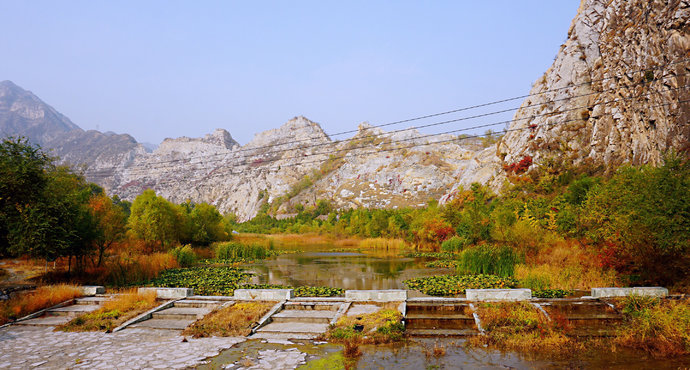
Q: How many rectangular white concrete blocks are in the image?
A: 6